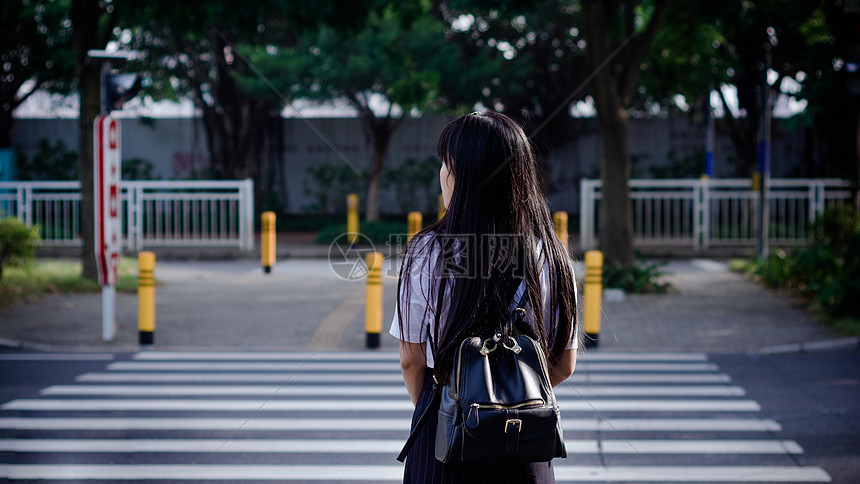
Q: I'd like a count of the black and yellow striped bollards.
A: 8